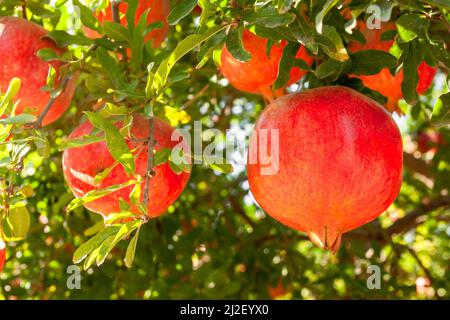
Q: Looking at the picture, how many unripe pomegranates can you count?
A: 0